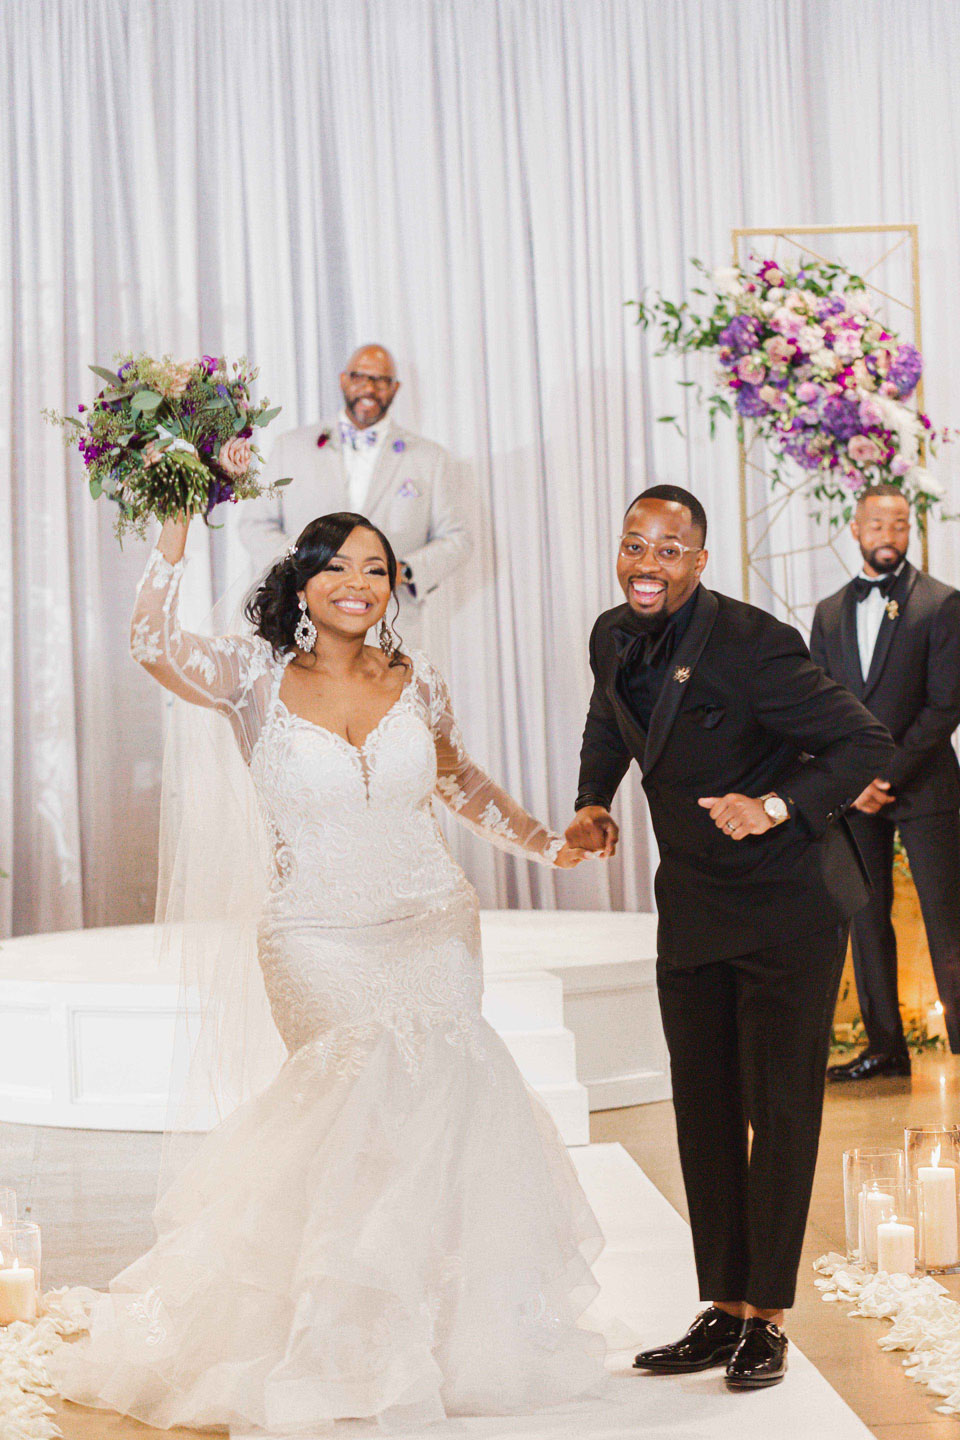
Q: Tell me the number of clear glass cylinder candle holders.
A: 5